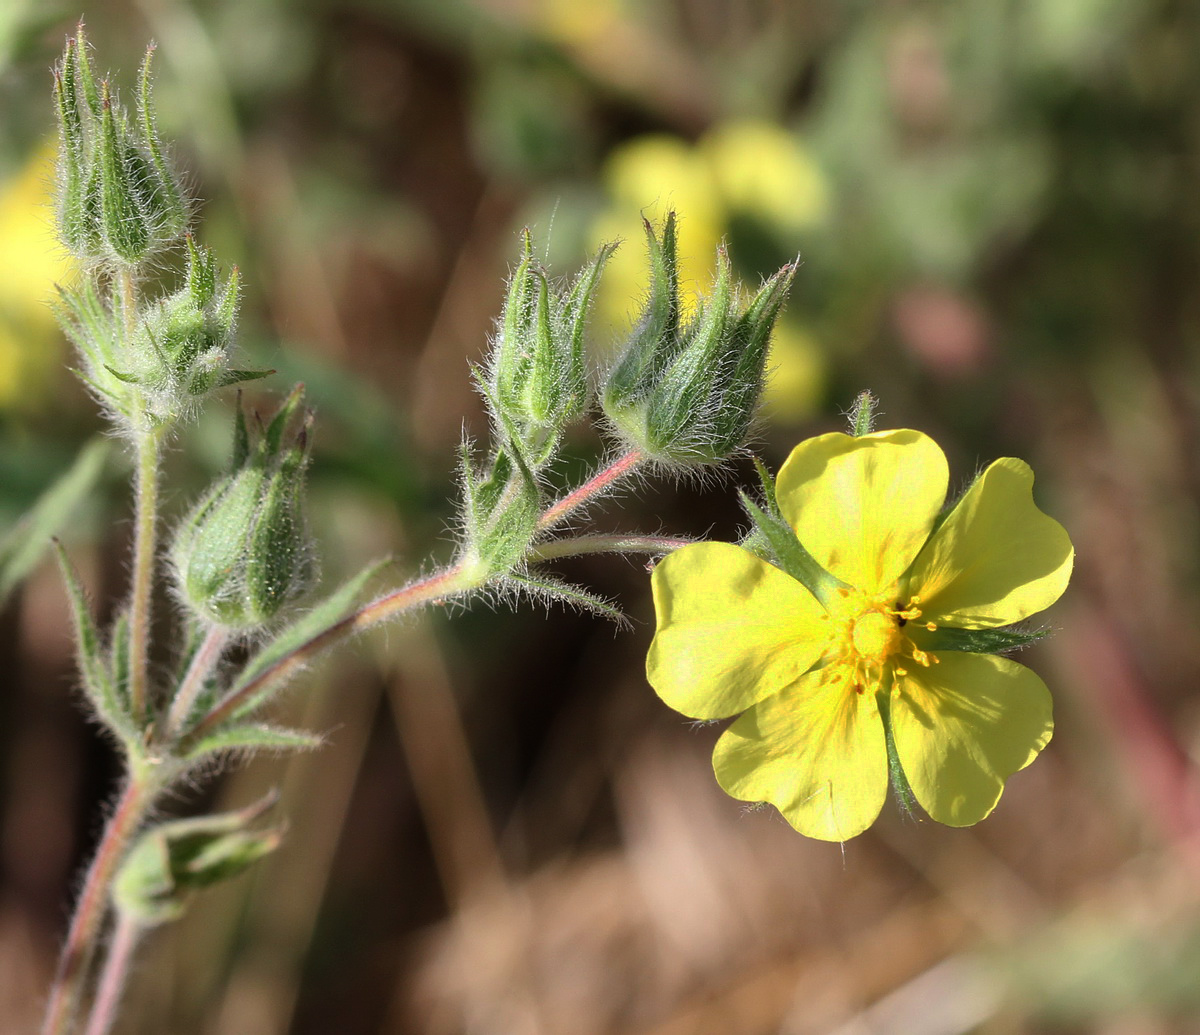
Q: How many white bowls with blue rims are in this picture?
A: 0